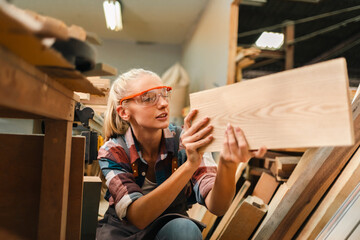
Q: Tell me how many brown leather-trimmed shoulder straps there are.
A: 2